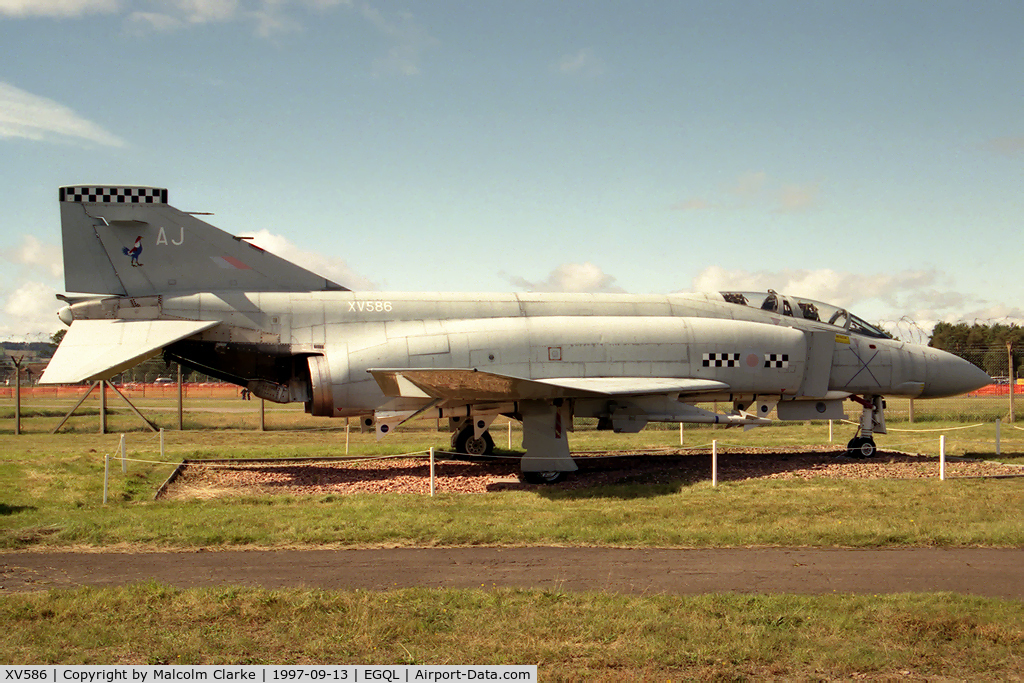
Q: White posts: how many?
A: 11